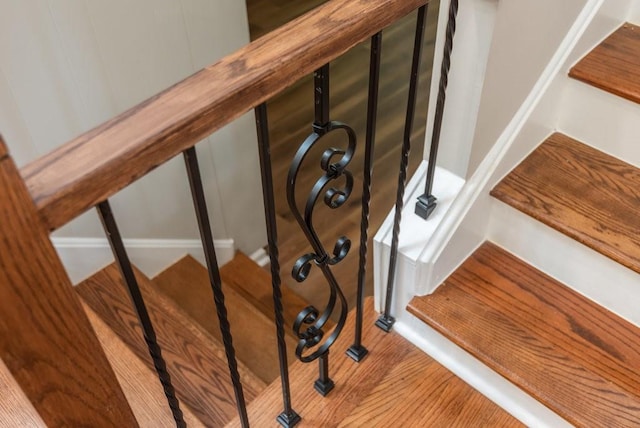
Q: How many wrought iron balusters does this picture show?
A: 7